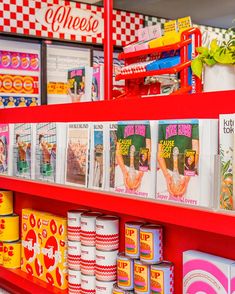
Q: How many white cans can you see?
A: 9